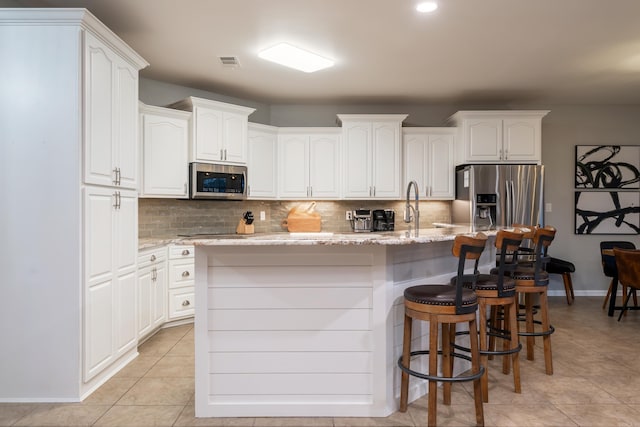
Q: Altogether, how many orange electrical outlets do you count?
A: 0